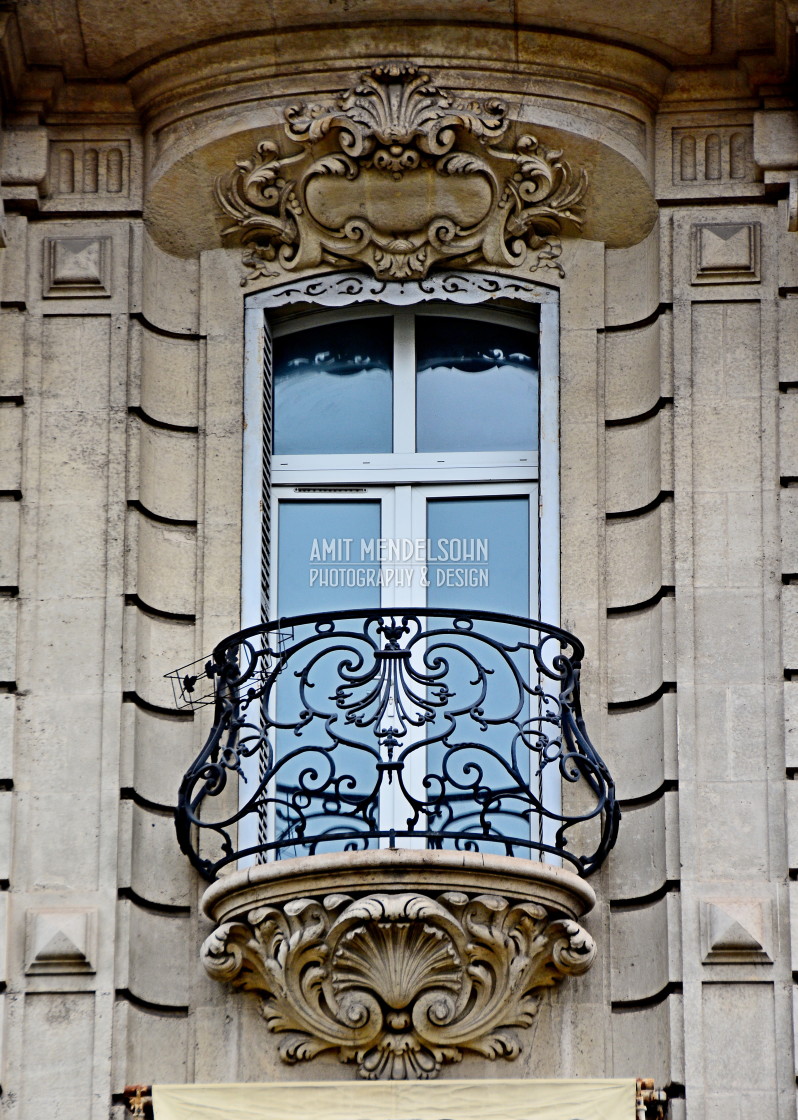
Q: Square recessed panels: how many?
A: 4